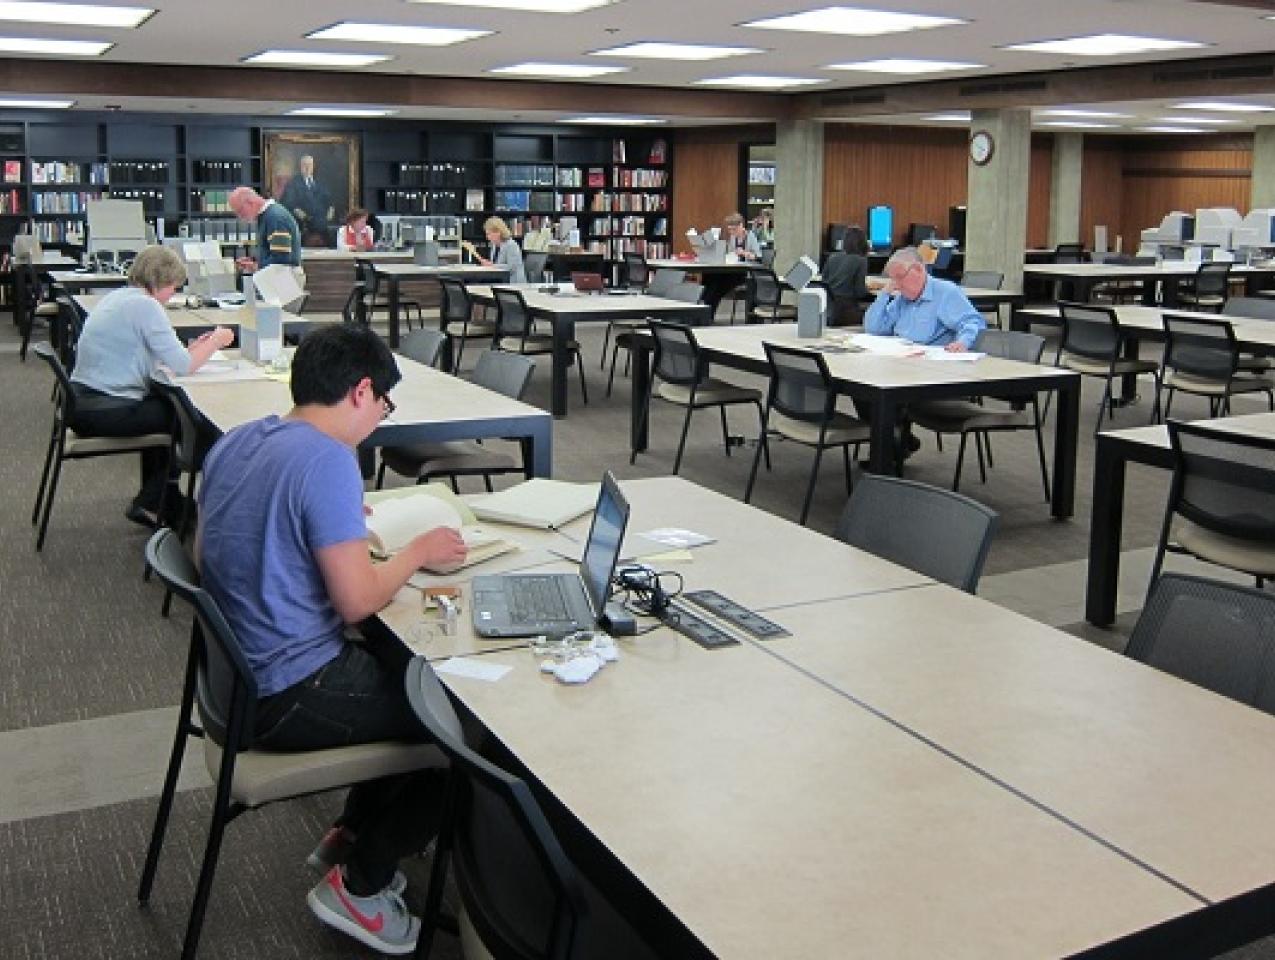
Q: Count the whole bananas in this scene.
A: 0